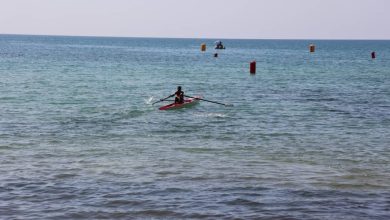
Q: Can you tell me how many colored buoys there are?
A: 4